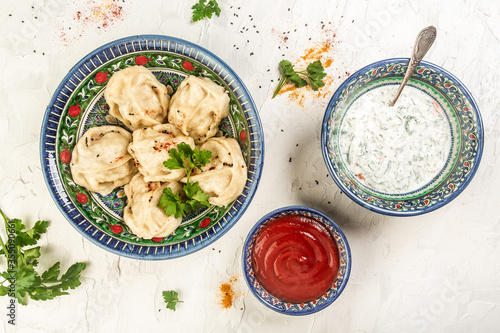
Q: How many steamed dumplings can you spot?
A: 6